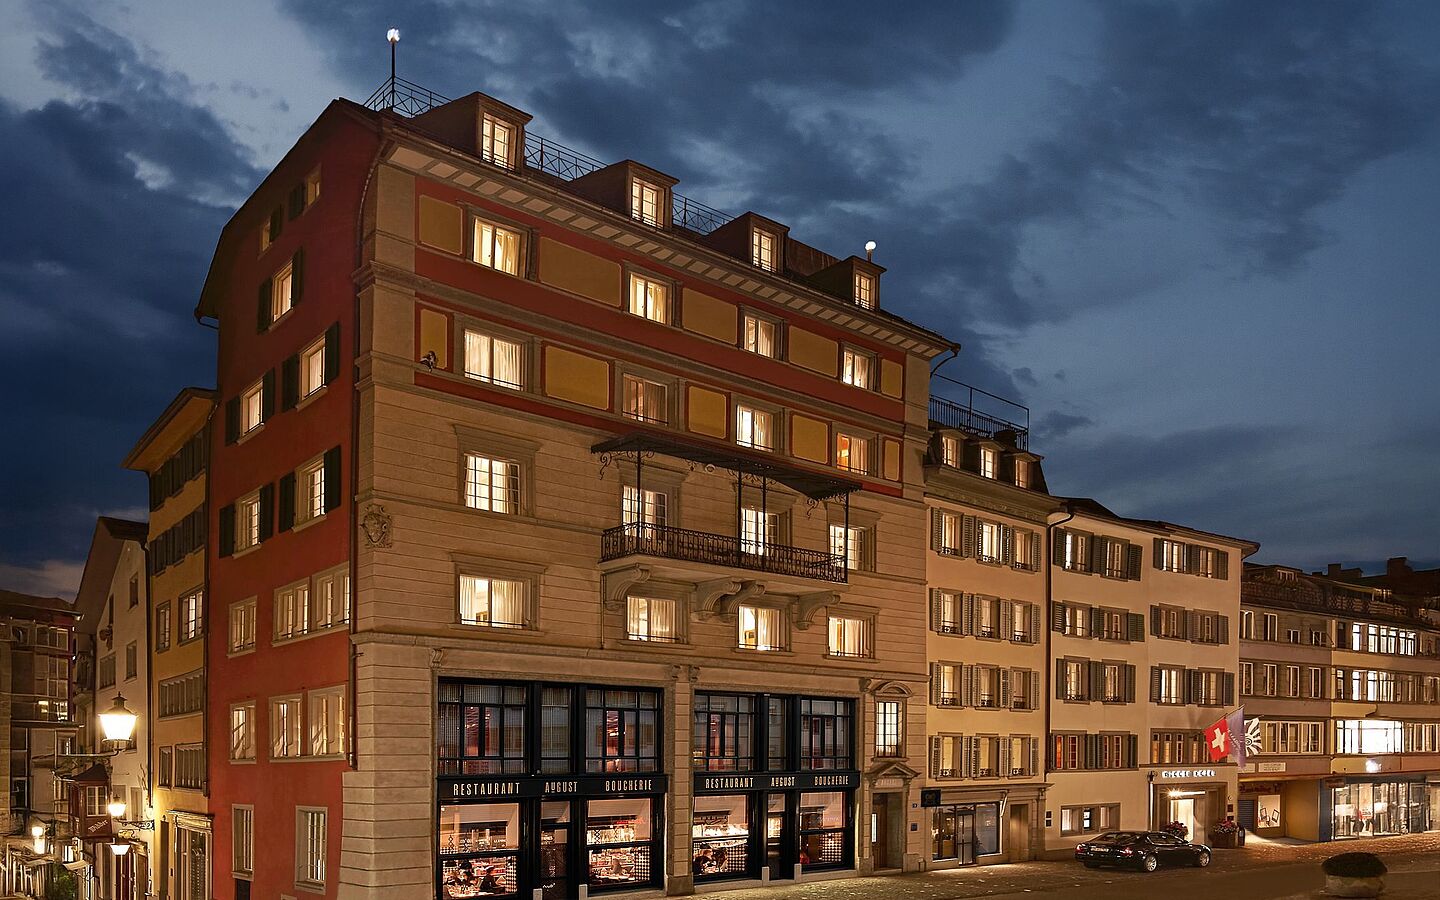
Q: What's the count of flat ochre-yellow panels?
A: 10